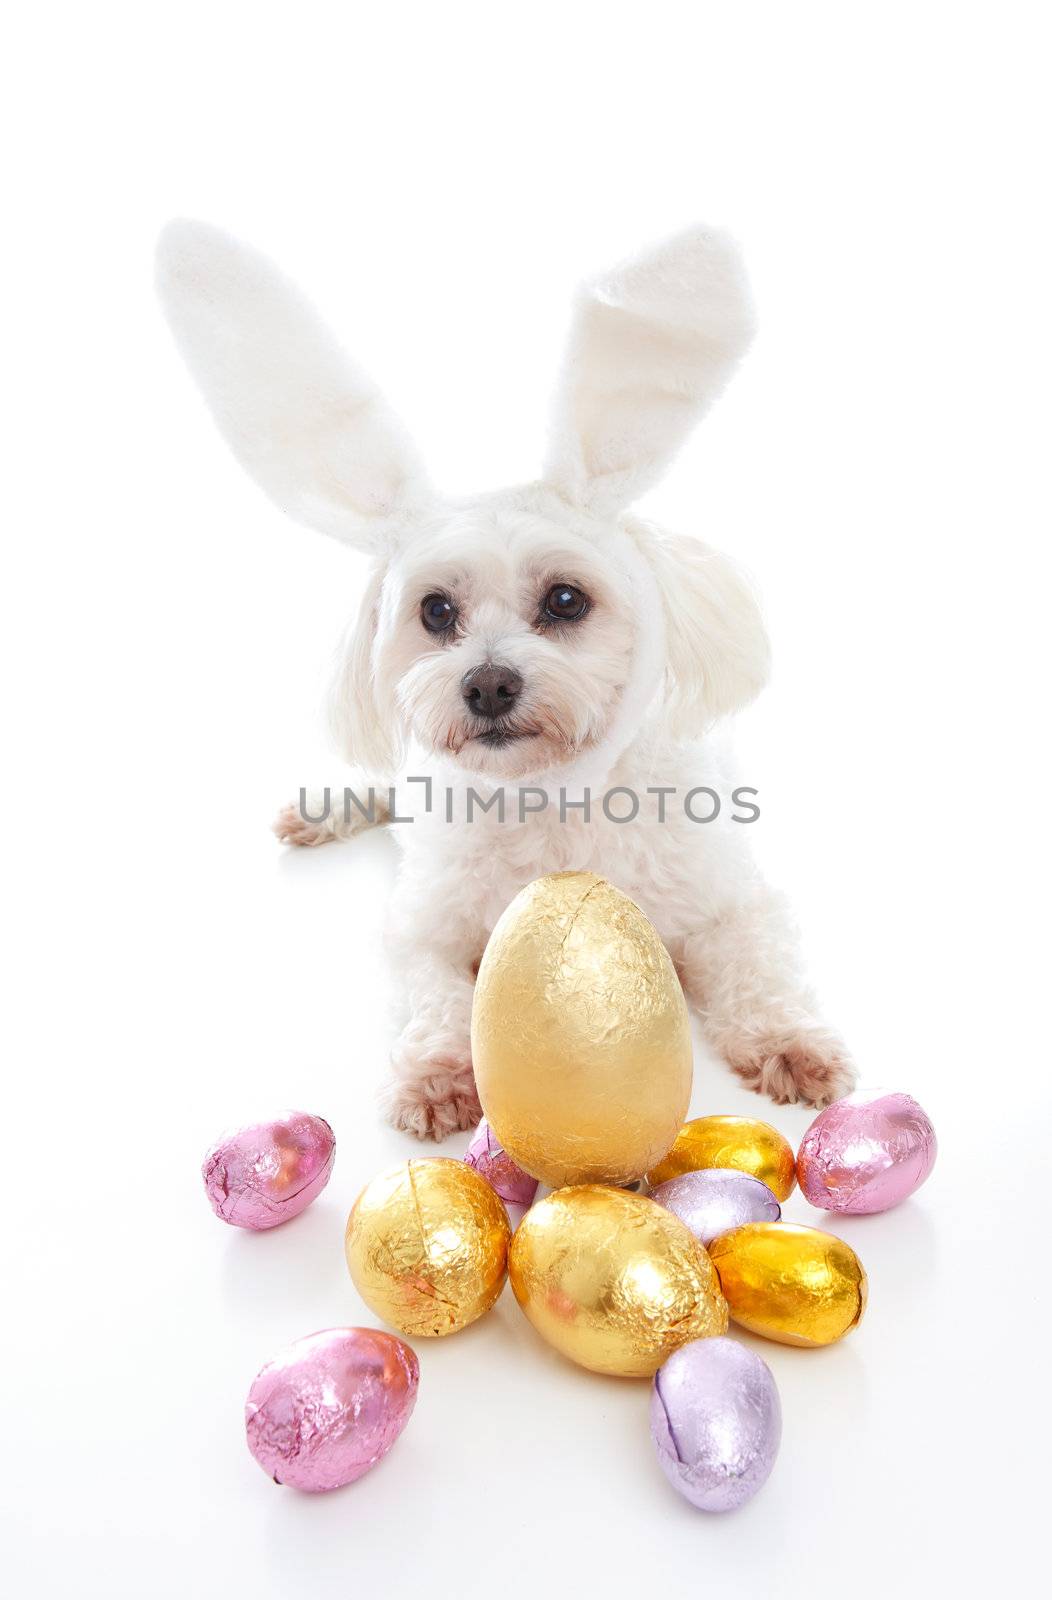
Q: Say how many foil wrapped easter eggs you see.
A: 11